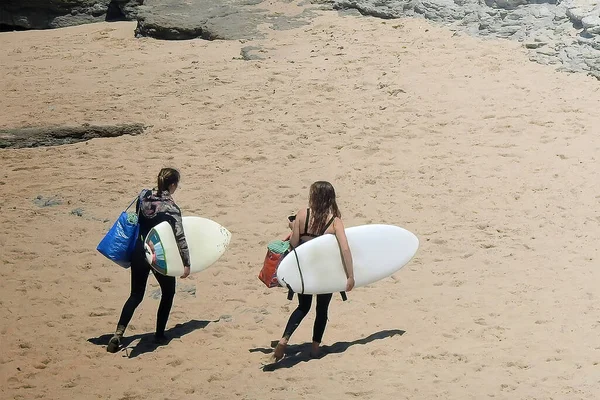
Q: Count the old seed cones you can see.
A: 0